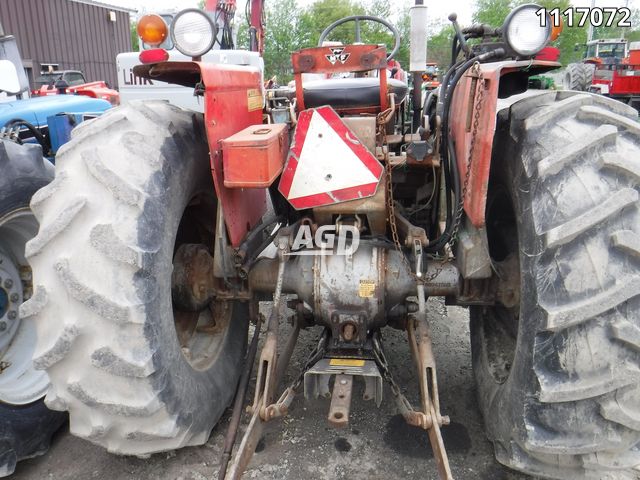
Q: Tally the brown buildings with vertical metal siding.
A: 1